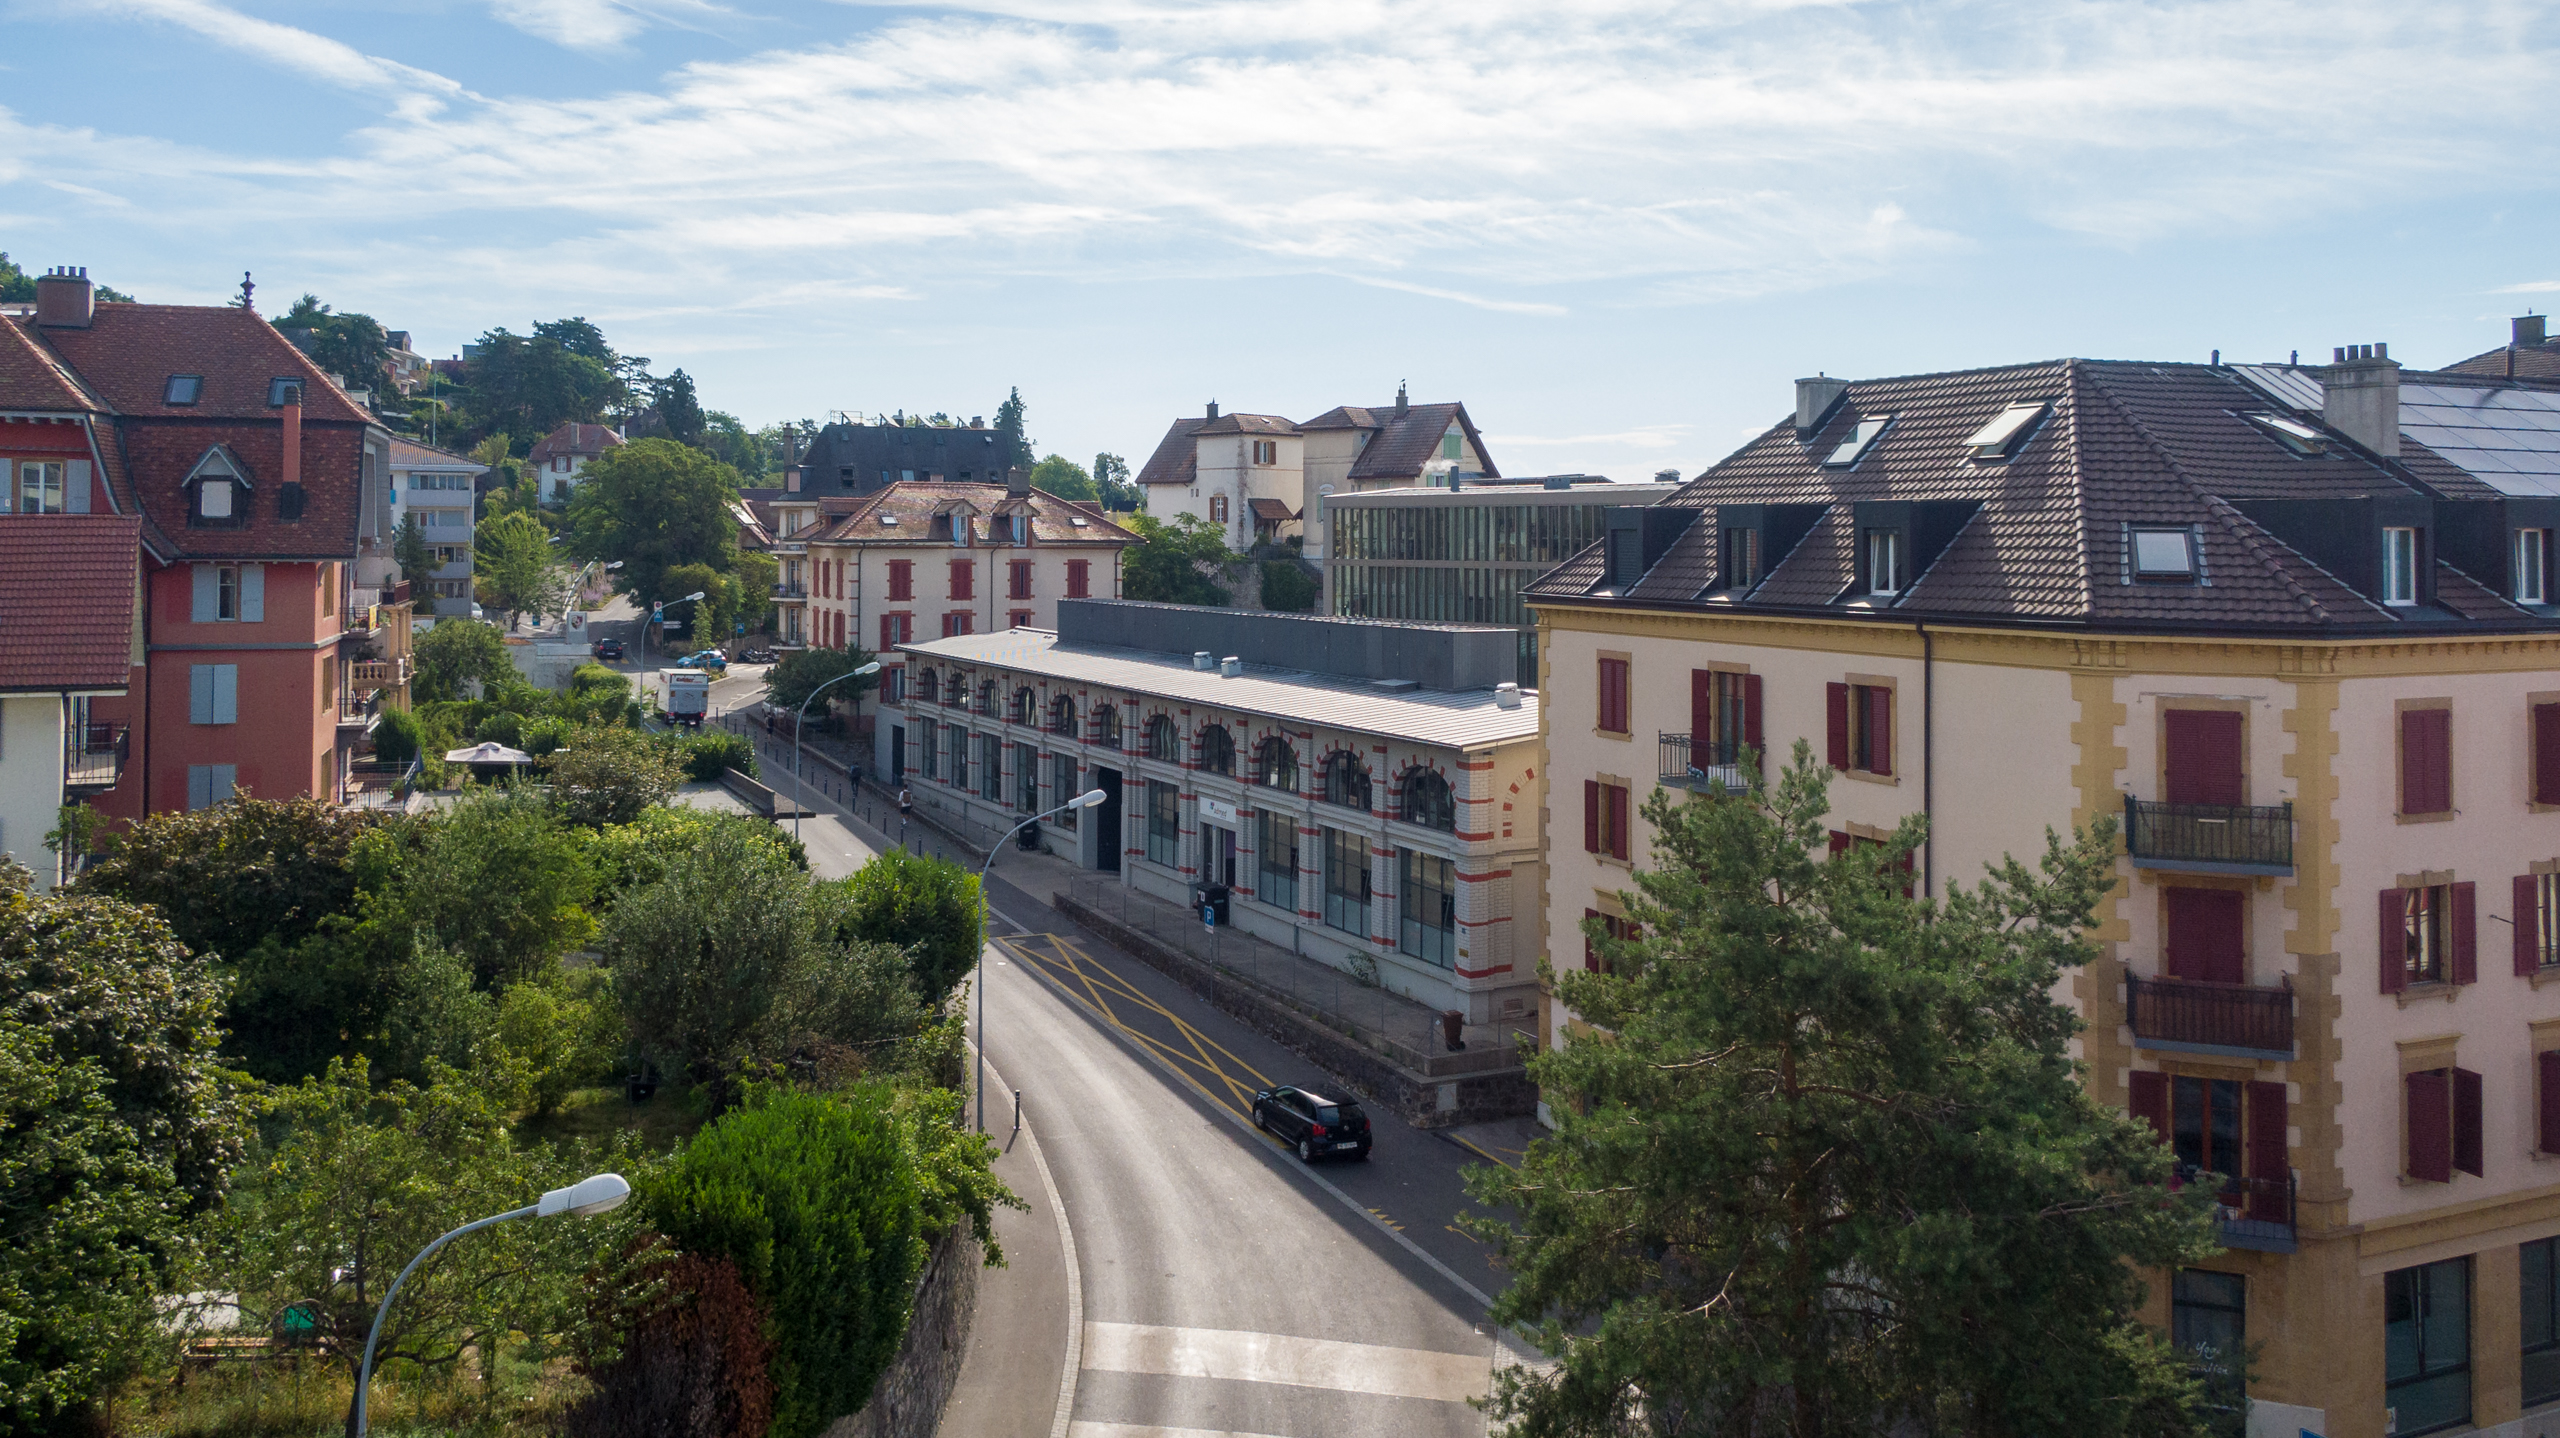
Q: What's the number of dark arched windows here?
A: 11